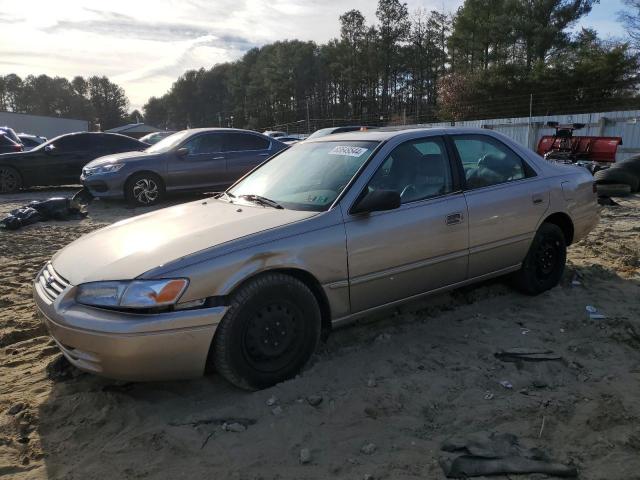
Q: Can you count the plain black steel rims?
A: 2